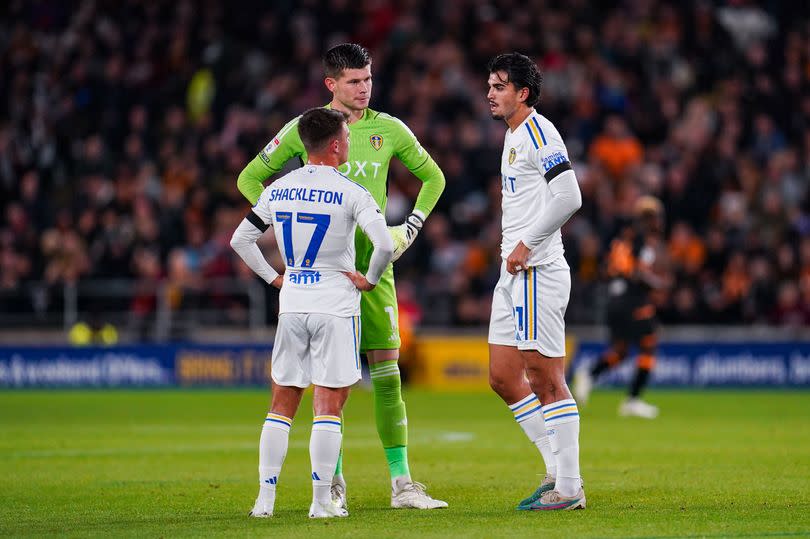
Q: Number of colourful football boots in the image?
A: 2